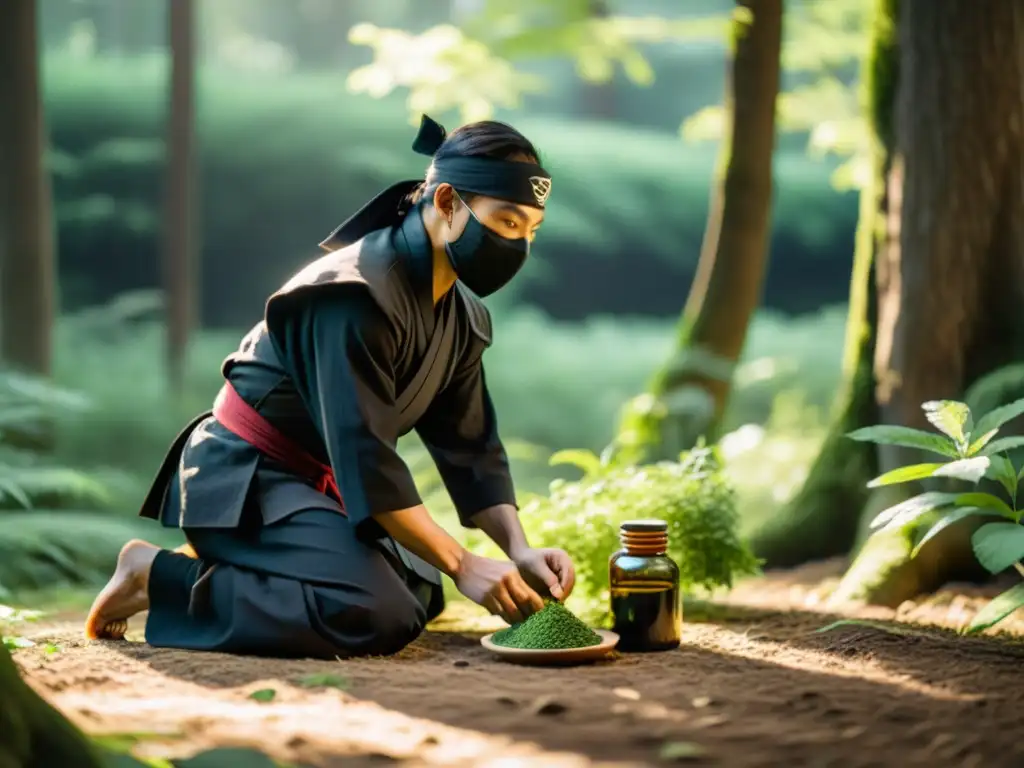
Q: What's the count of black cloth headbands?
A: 1